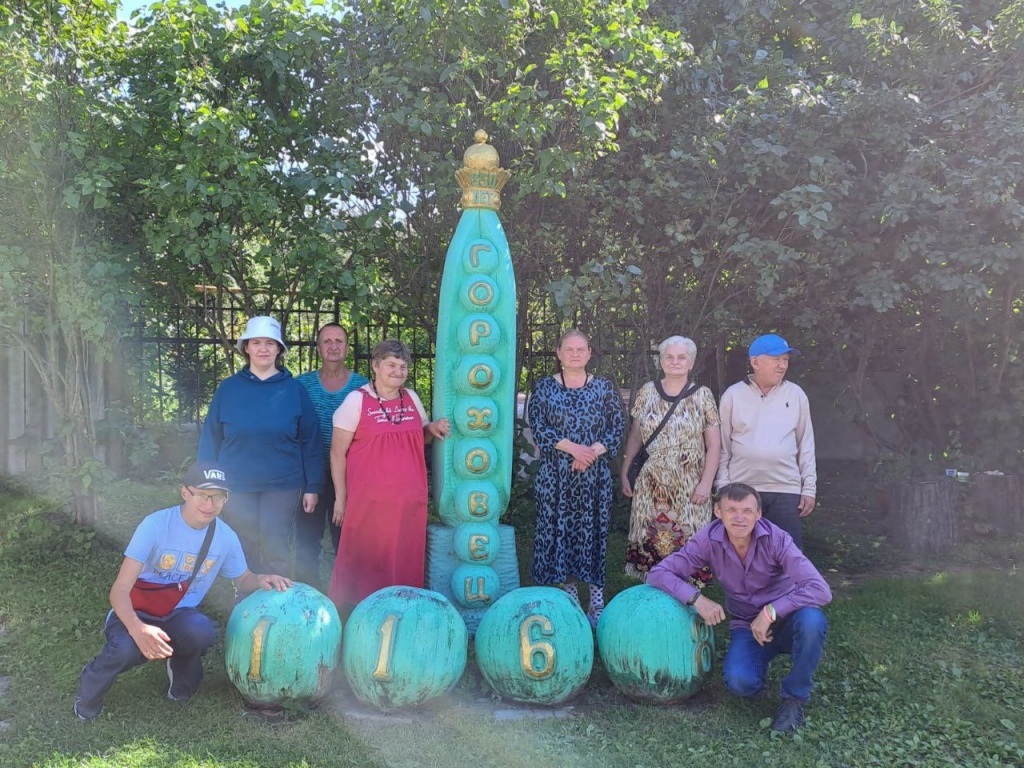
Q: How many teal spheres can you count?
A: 13